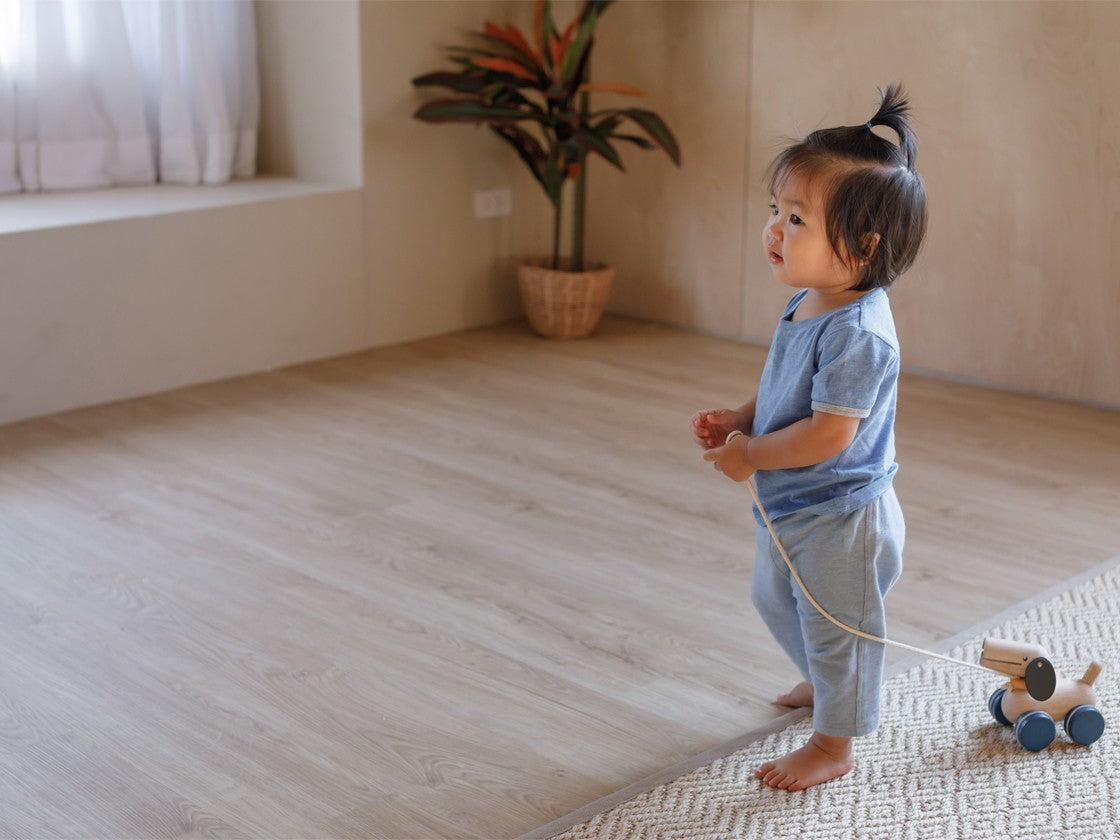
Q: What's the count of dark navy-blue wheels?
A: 3